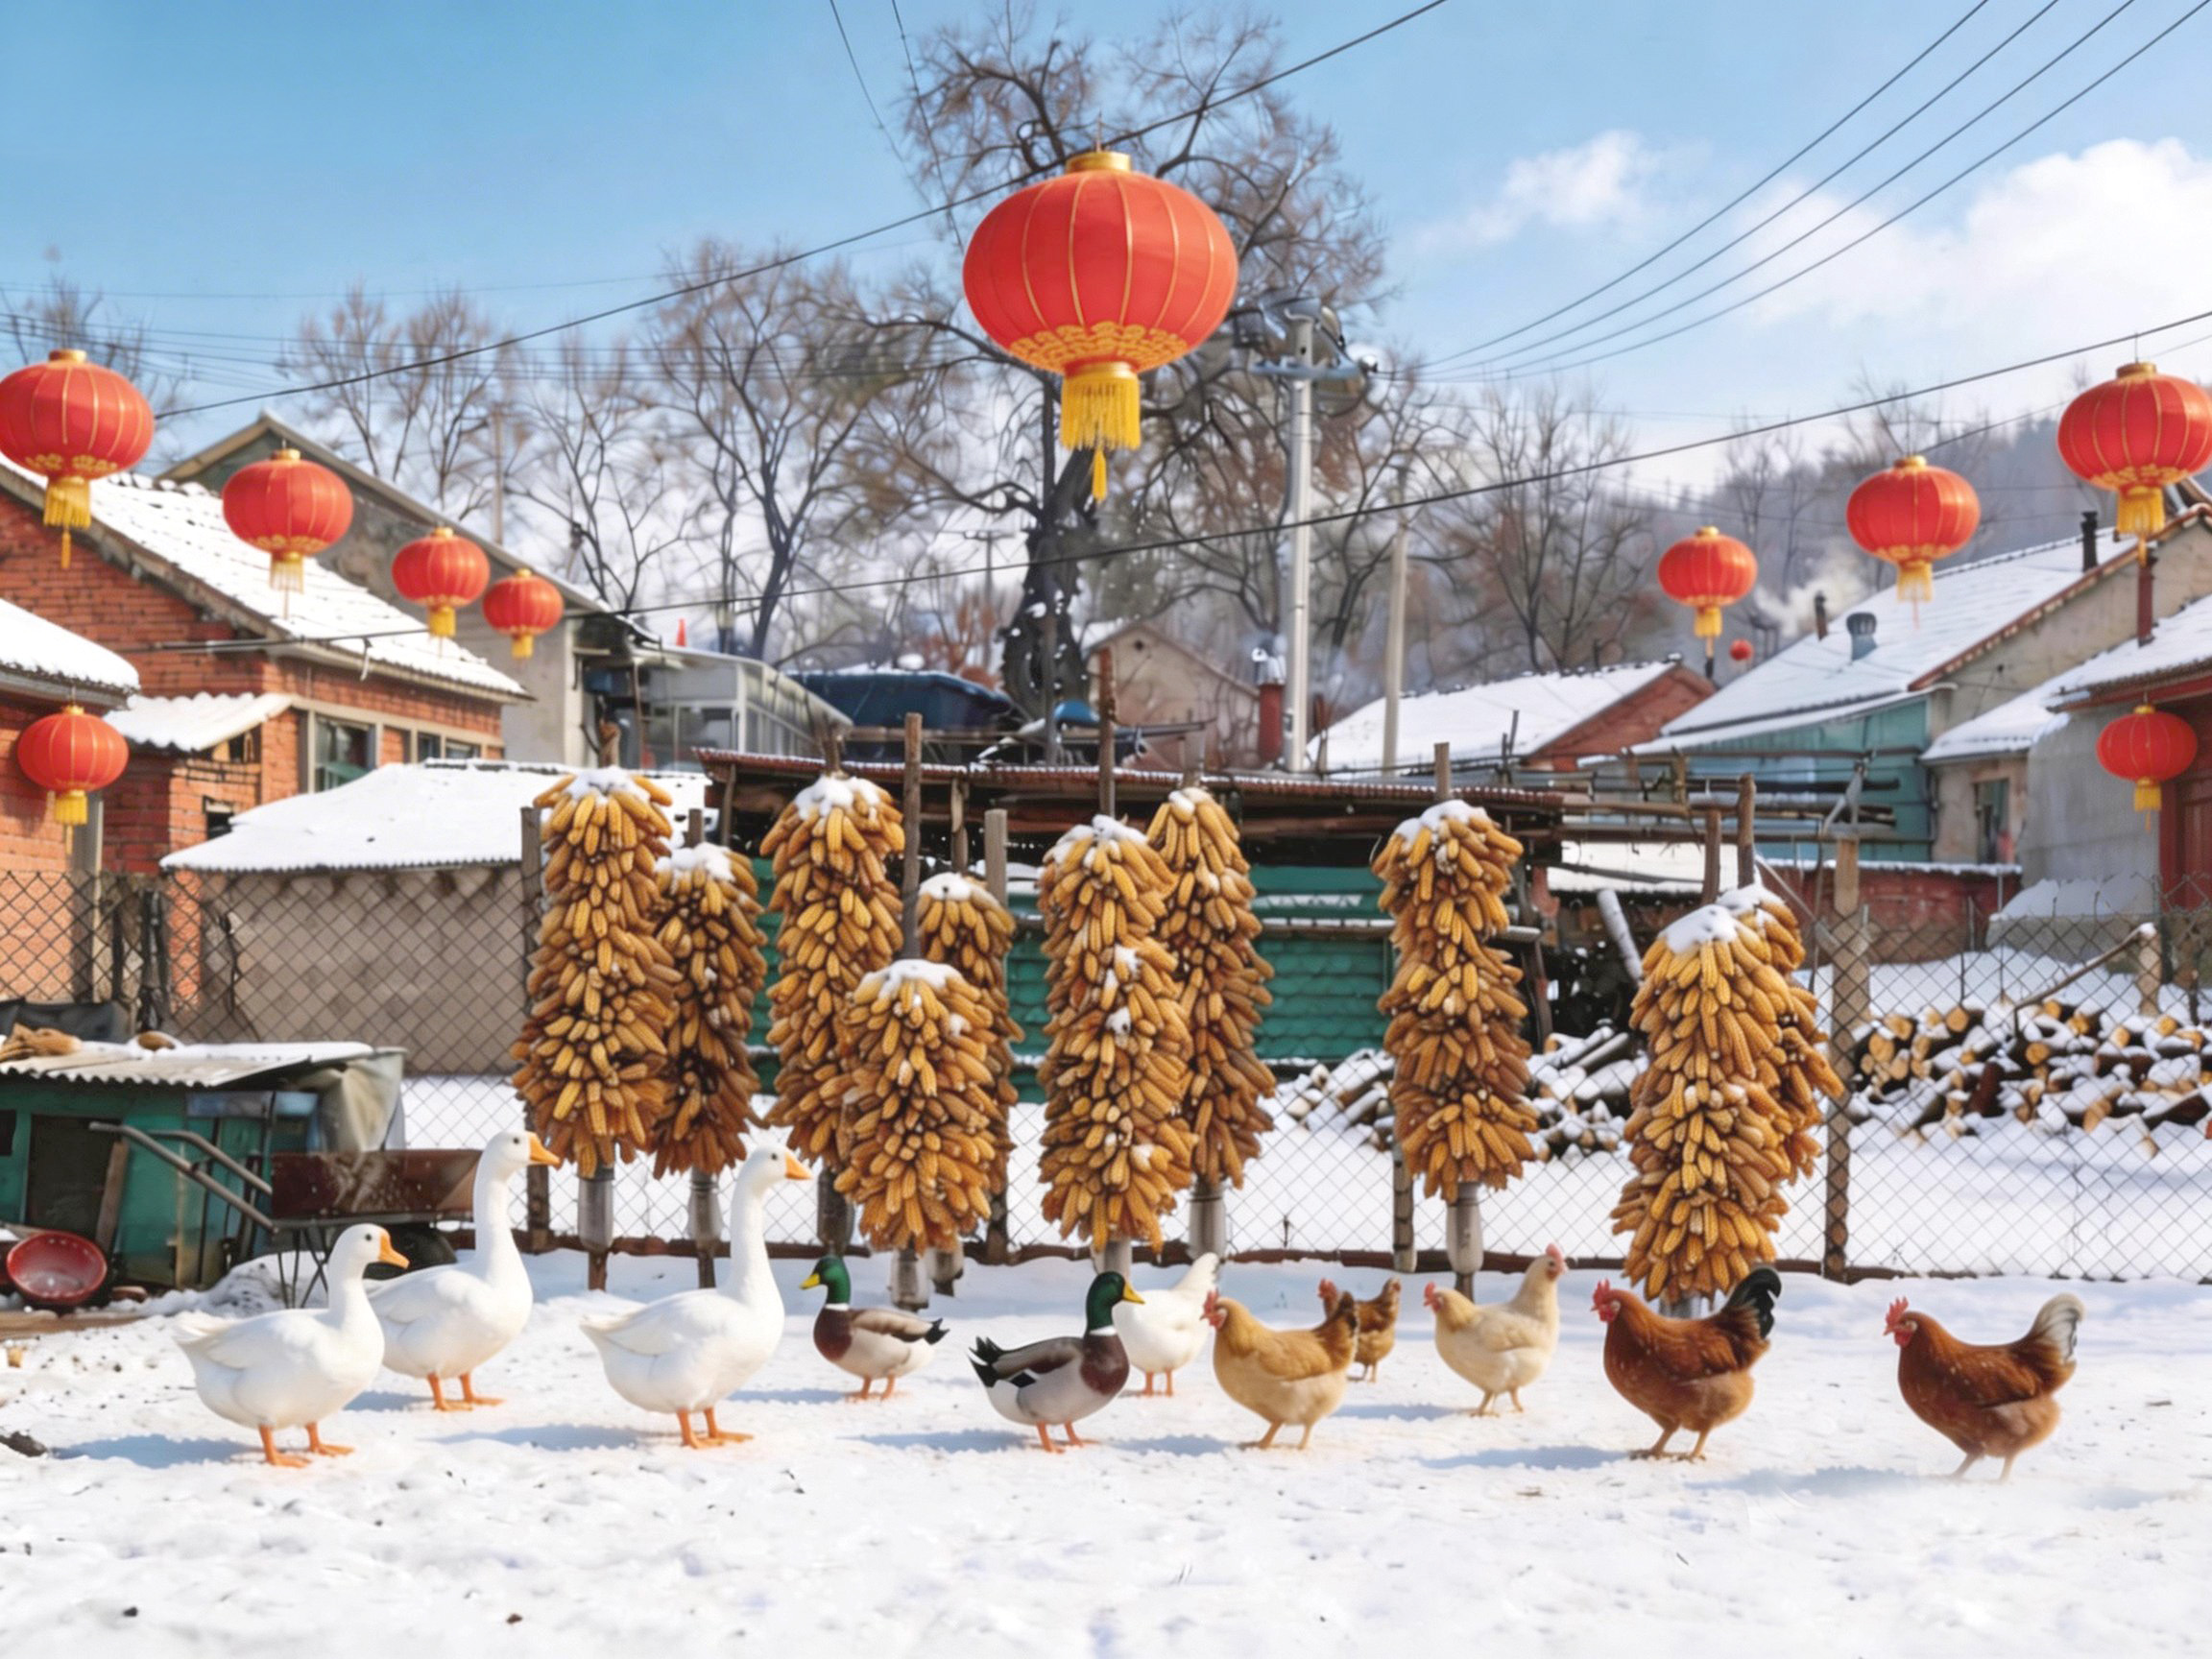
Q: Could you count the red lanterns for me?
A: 11